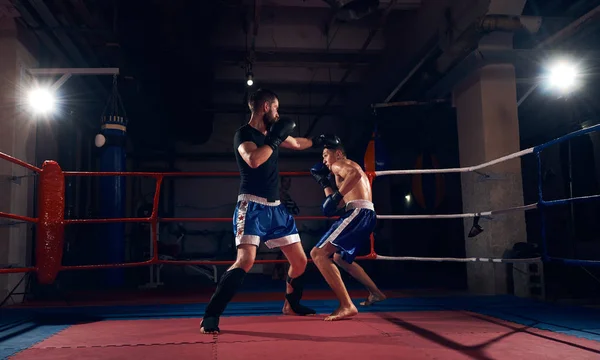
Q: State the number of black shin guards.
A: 2